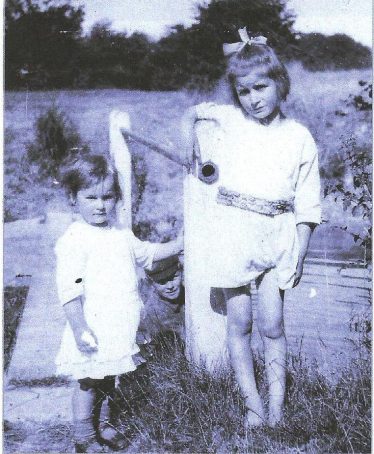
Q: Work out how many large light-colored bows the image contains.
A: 1